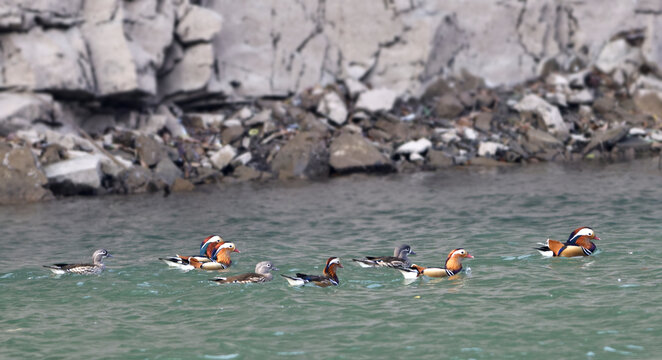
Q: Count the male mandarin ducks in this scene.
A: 5